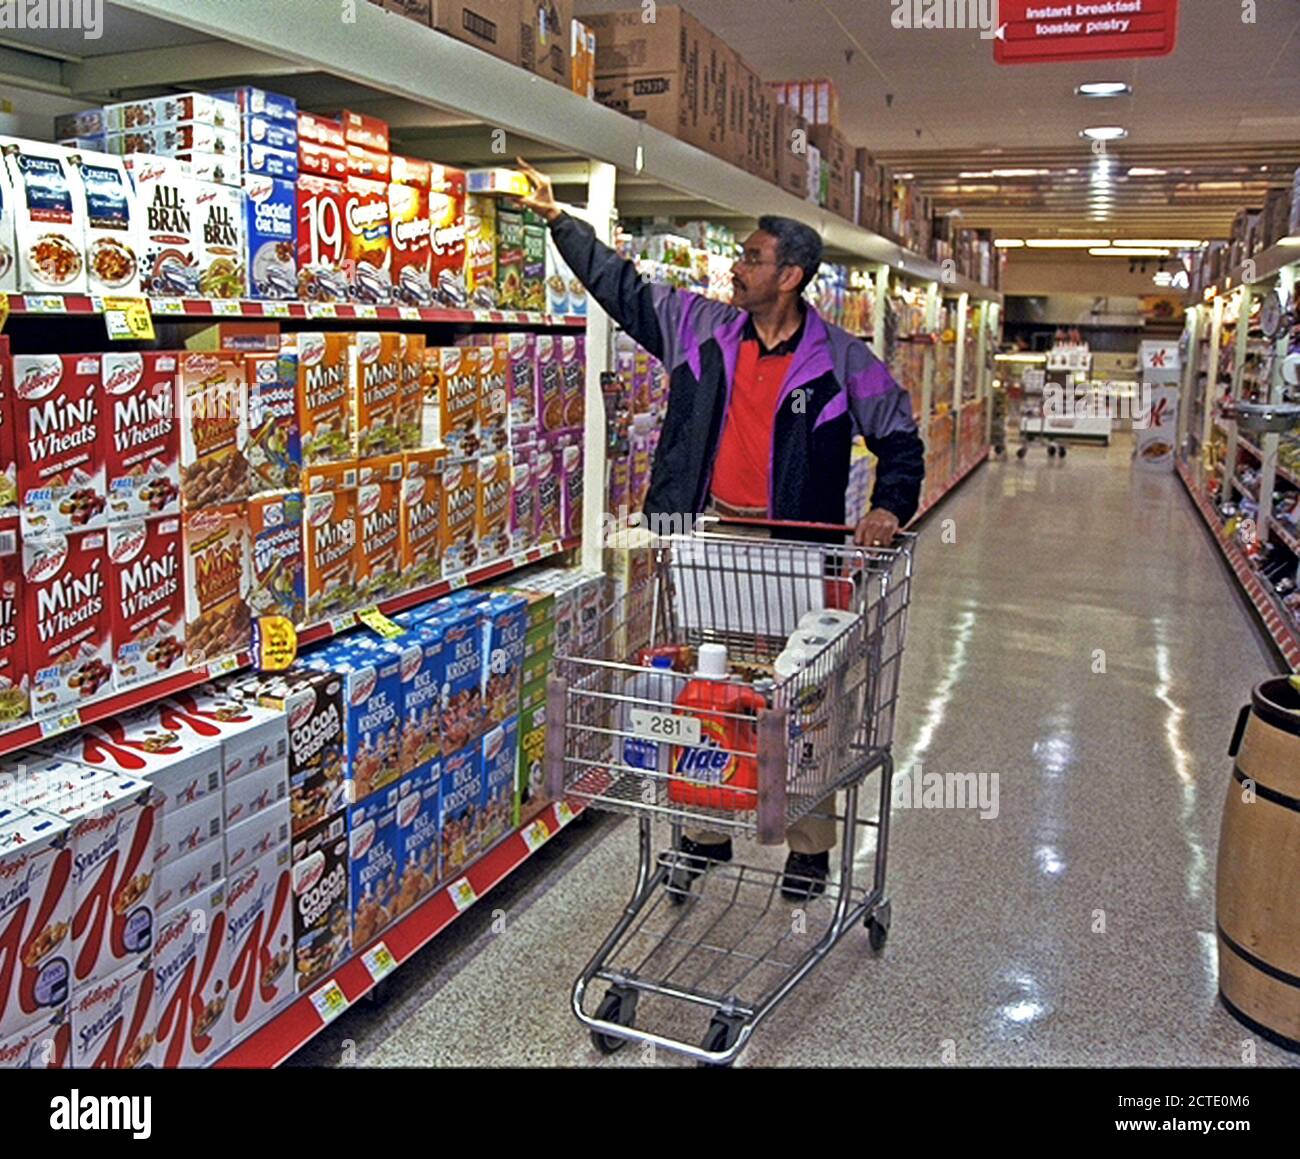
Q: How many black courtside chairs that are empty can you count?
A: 0